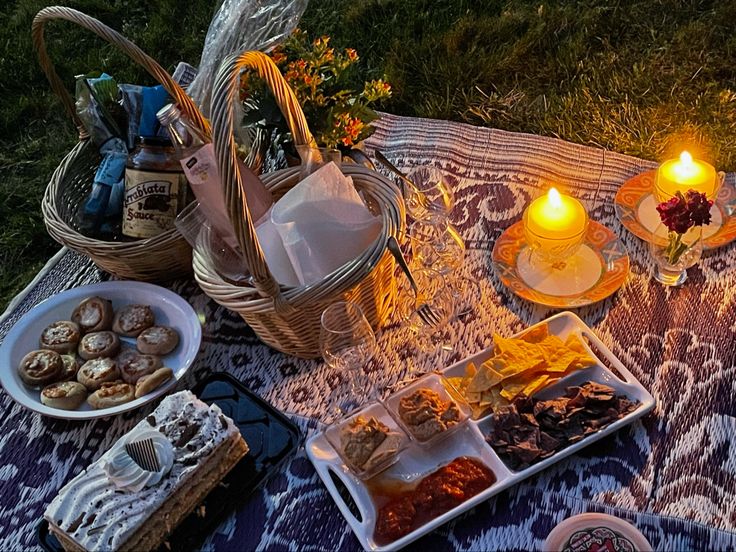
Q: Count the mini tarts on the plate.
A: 12